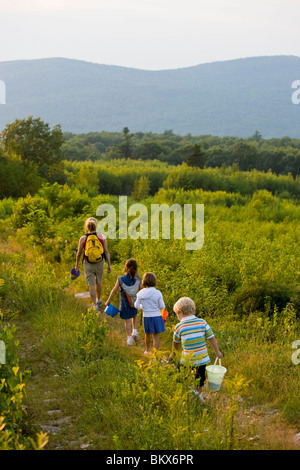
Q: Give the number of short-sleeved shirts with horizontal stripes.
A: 1